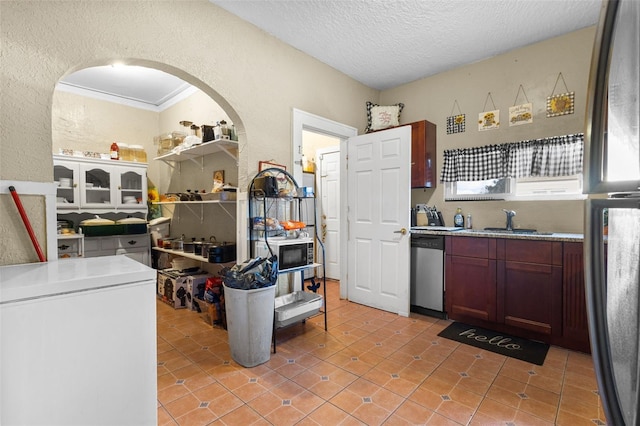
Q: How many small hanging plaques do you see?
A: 4